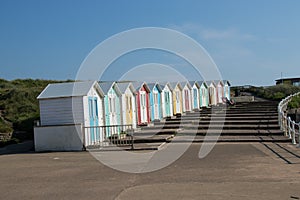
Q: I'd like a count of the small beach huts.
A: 13